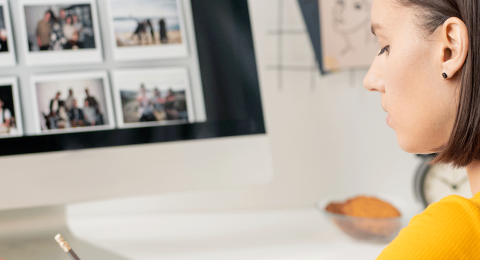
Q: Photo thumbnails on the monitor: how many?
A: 6